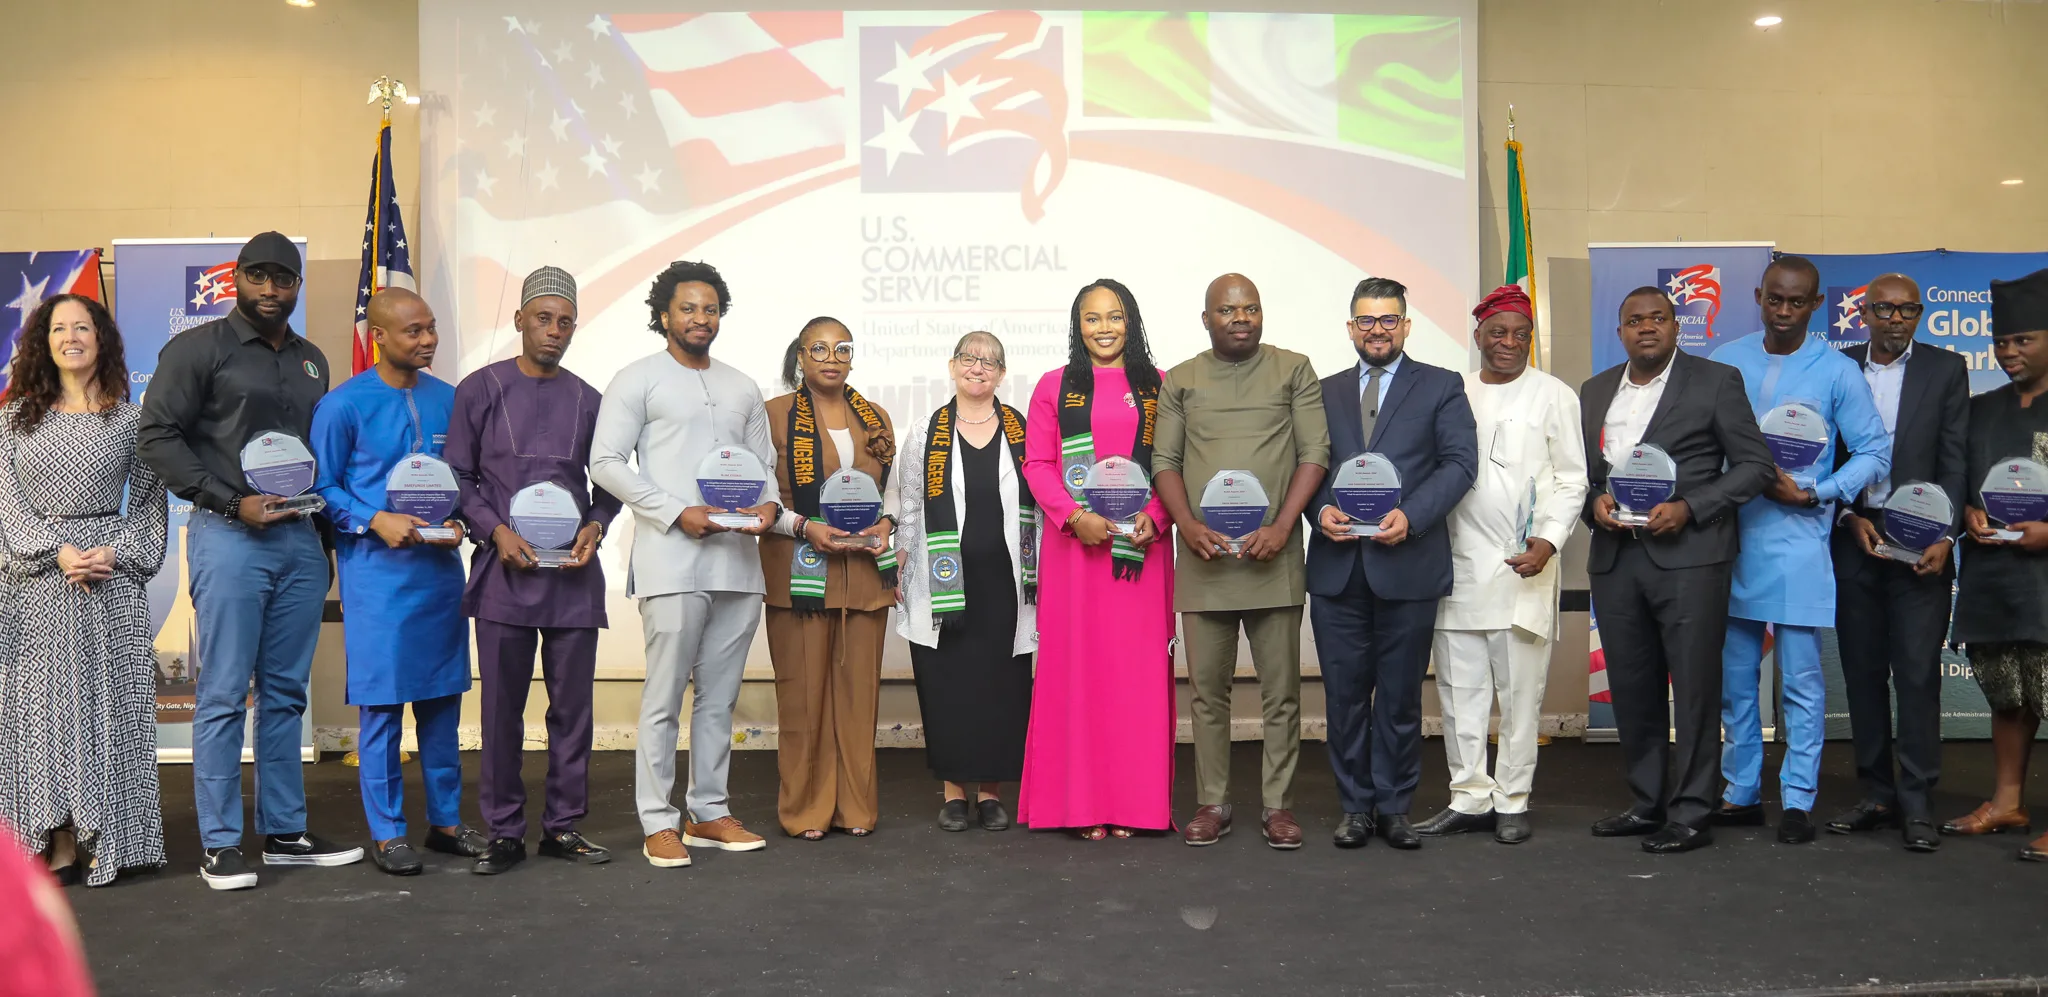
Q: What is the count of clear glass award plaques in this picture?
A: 13